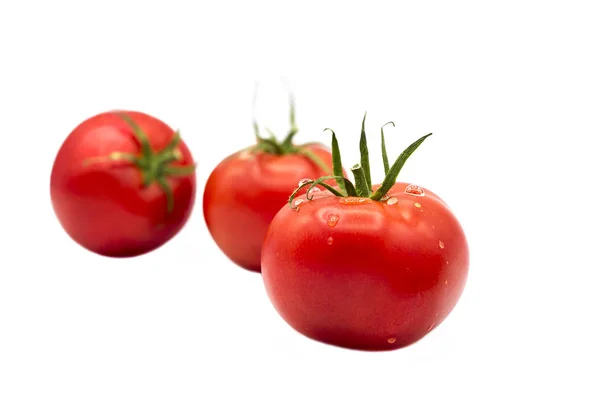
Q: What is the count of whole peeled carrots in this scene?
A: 0